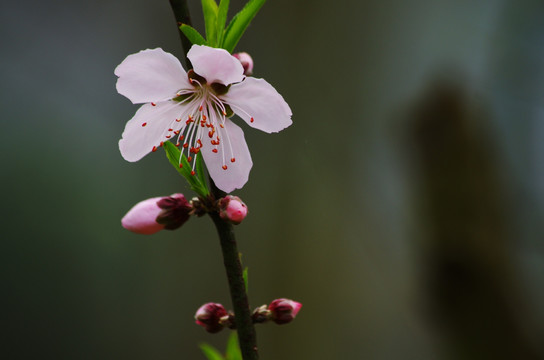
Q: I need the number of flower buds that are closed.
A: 5